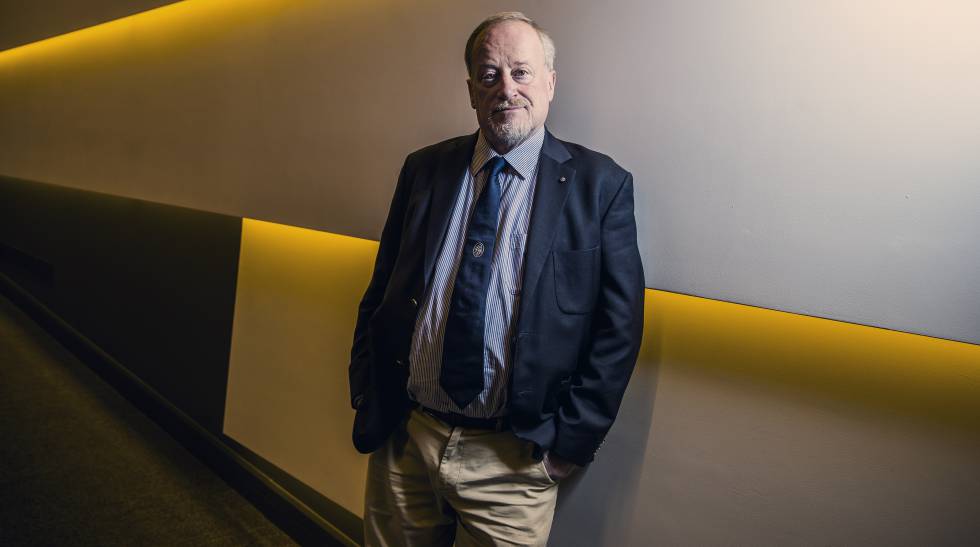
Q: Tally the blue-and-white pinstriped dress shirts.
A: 1